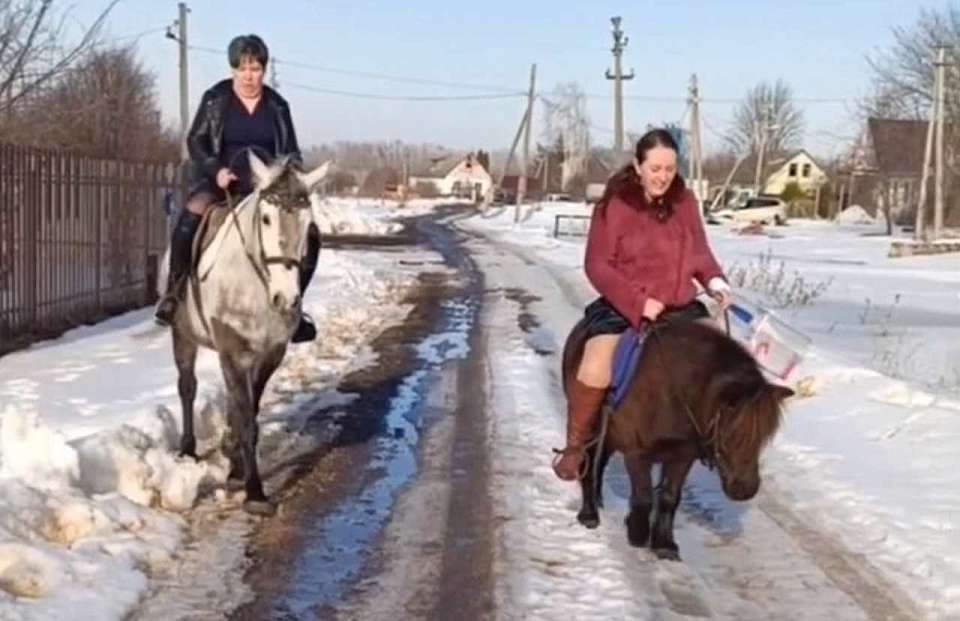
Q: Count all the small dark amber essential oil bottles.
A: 0